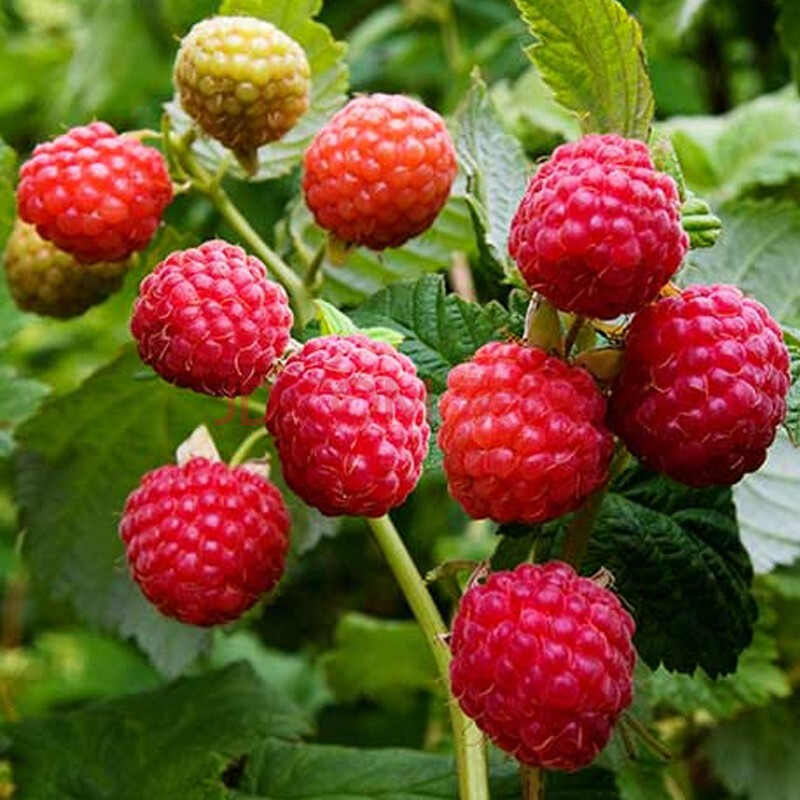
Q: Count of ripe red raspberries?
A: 9